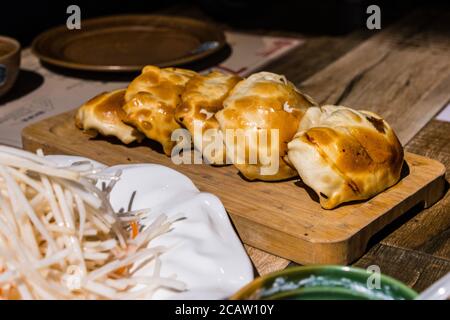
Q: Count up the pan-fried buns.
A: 5